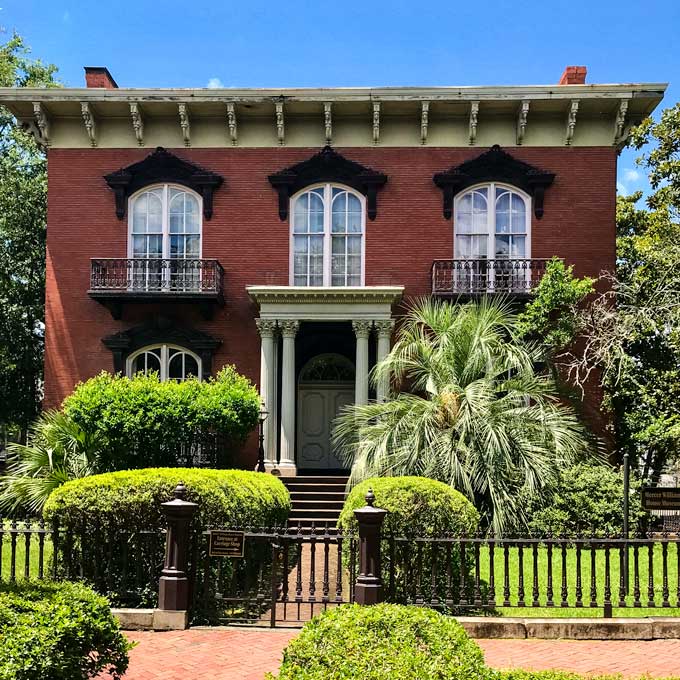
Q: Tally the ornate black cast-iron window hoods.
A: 4